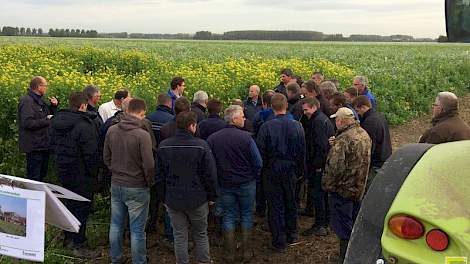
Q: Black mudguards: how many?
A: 1